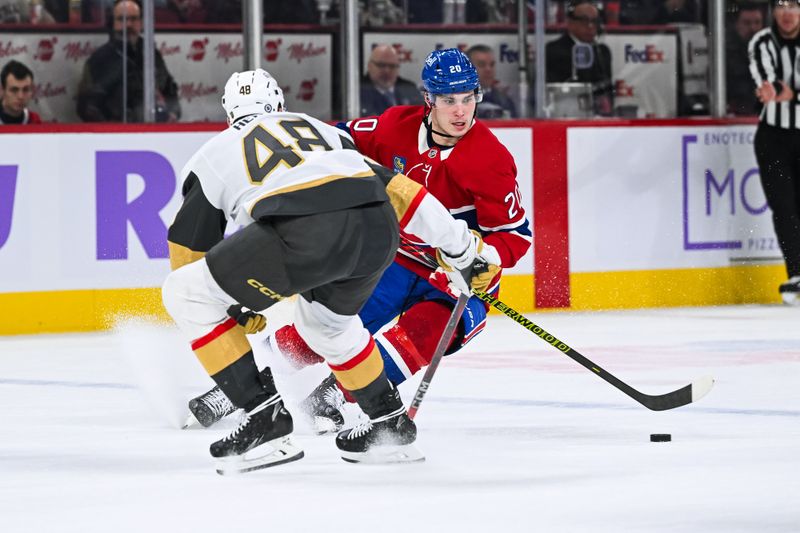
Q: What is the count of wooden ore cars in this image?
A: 0